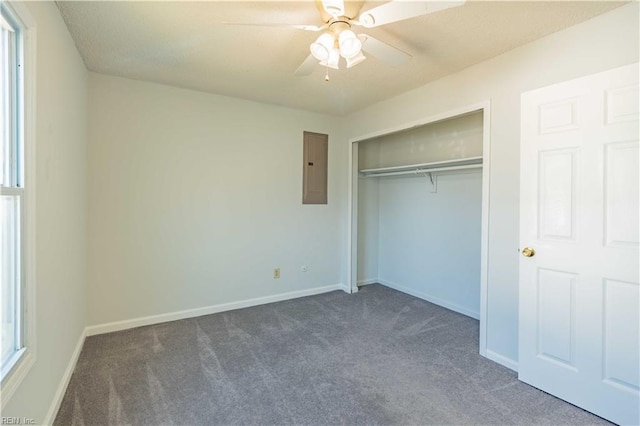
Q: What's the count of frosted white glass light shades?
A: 4